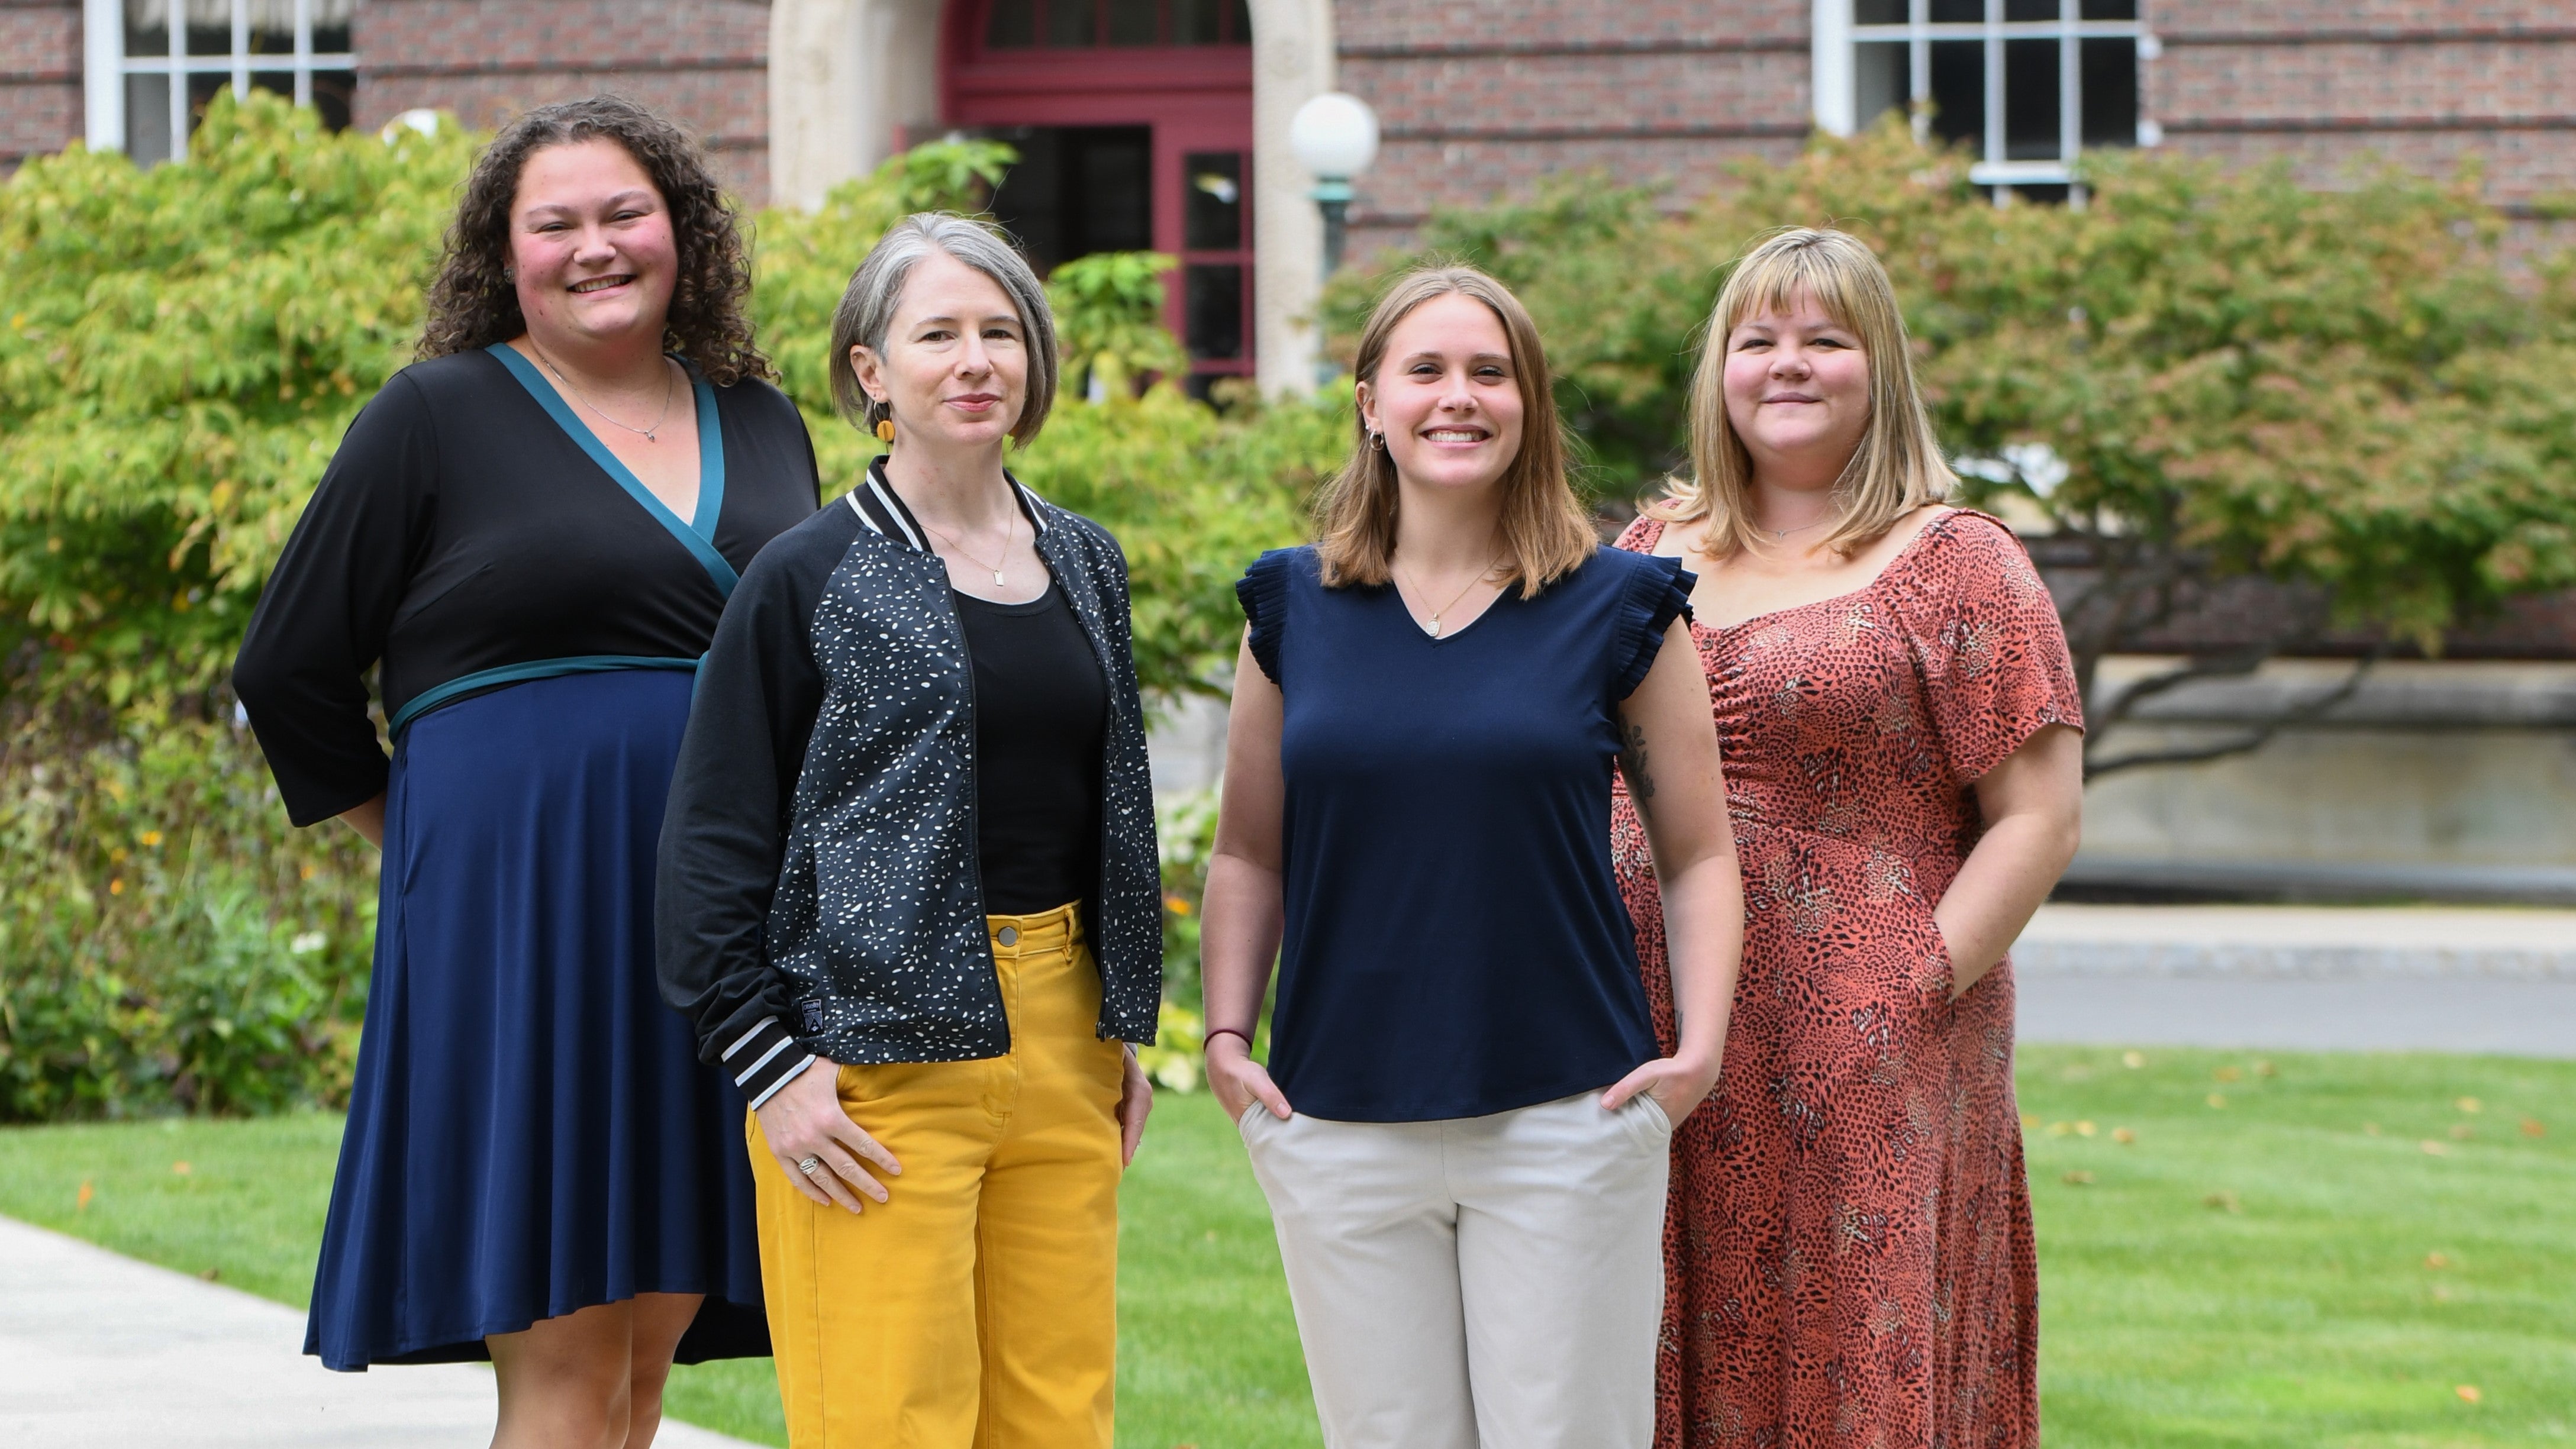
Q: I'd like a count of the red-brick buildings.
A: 1